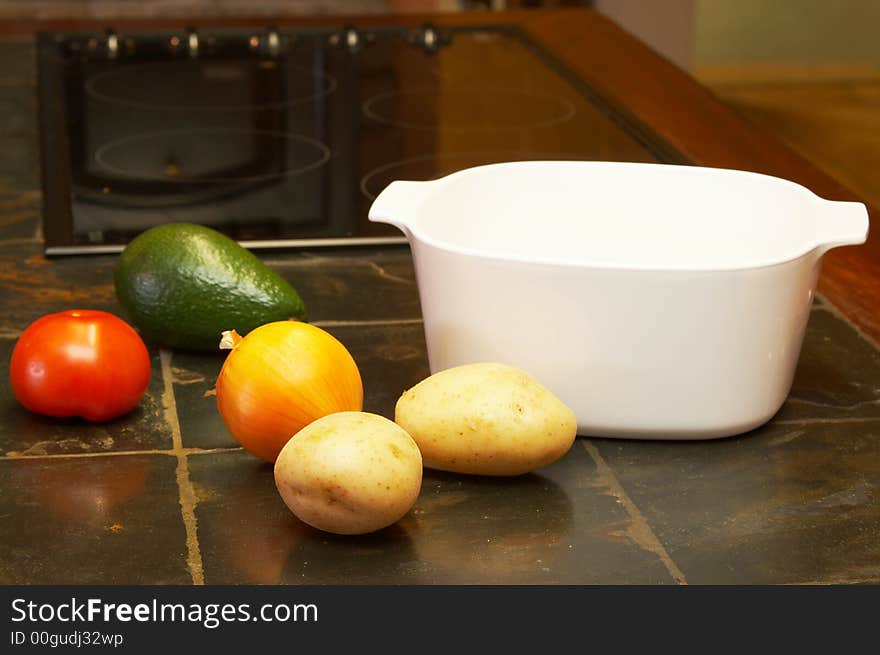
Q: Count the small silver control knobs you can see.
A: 5